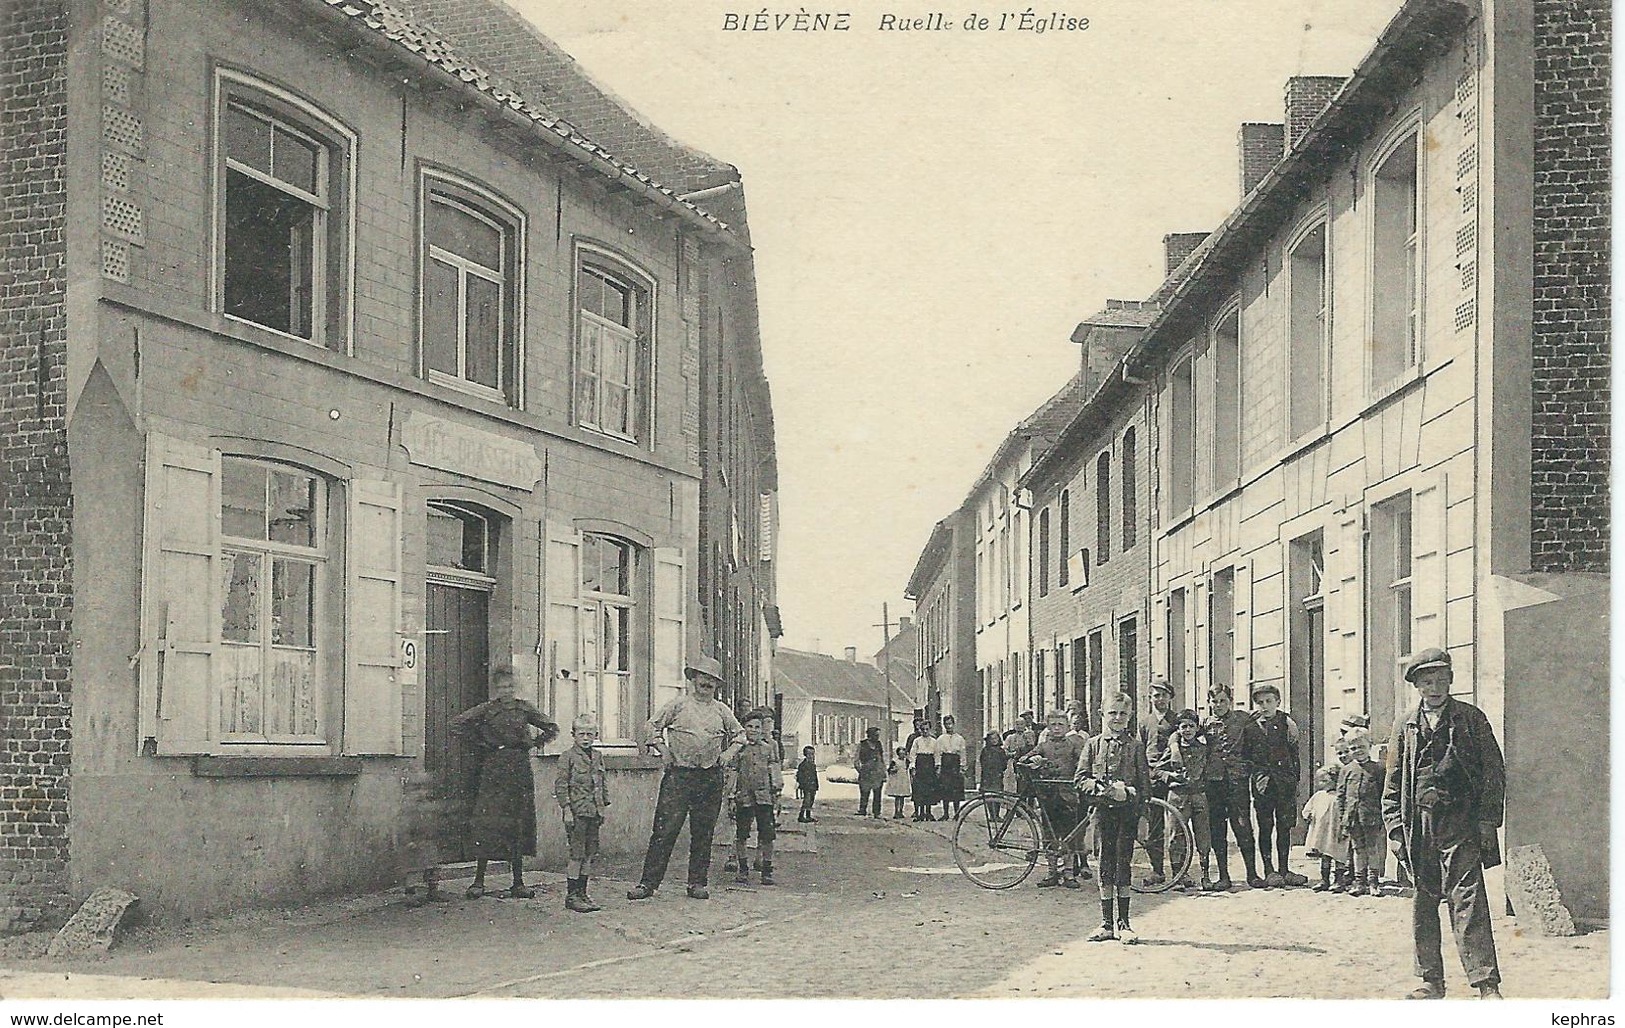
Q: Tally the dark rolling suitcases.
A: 0